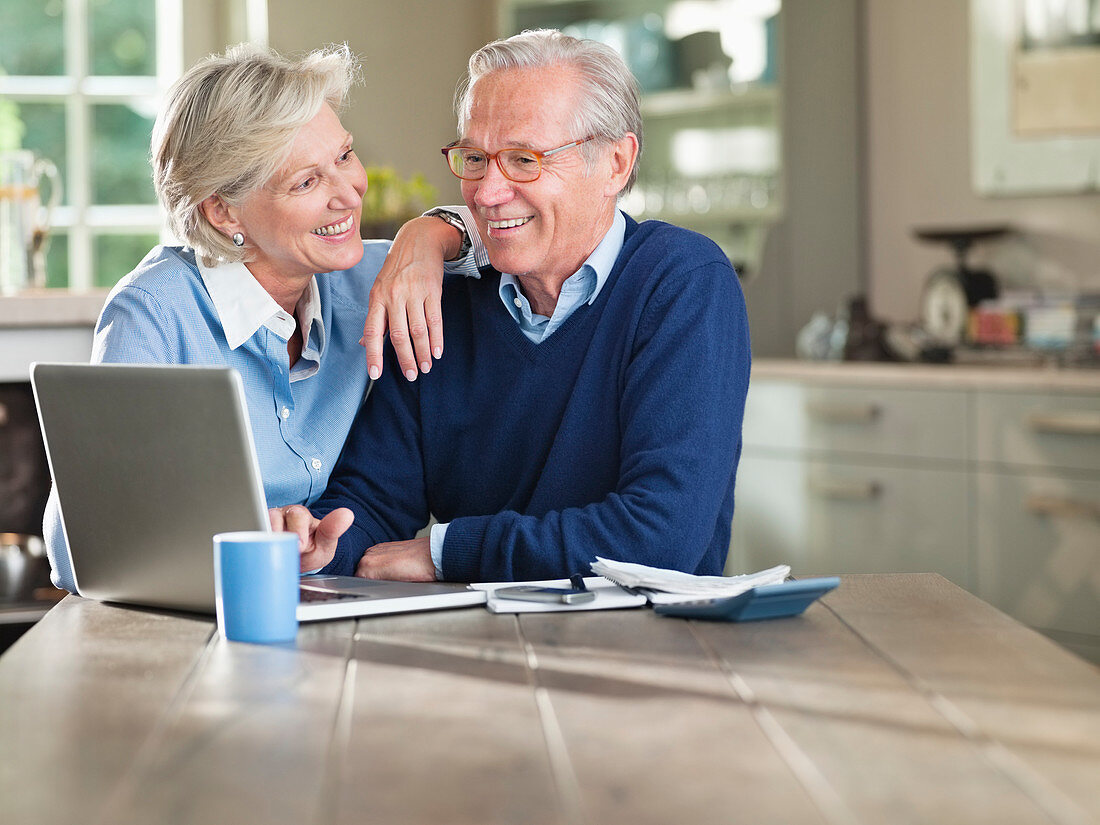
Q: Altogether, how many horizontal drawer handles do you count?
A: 4